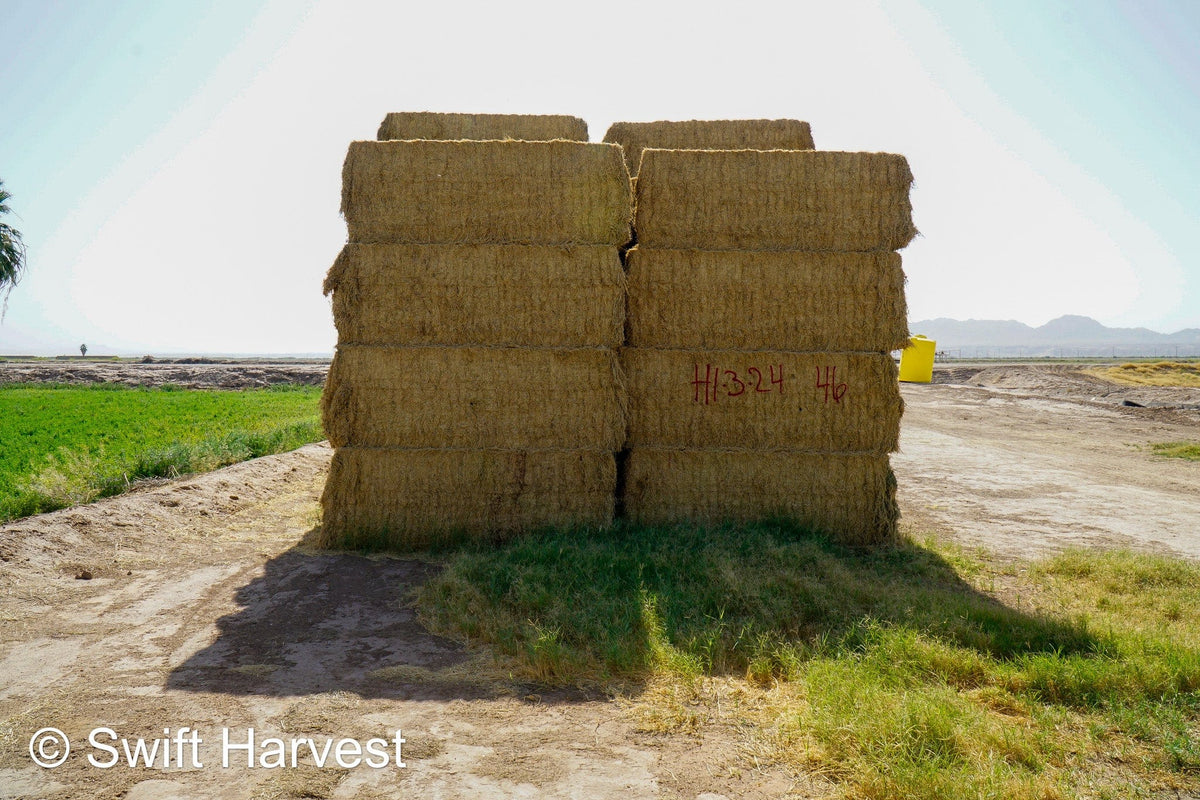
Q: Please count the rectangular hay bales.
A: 10